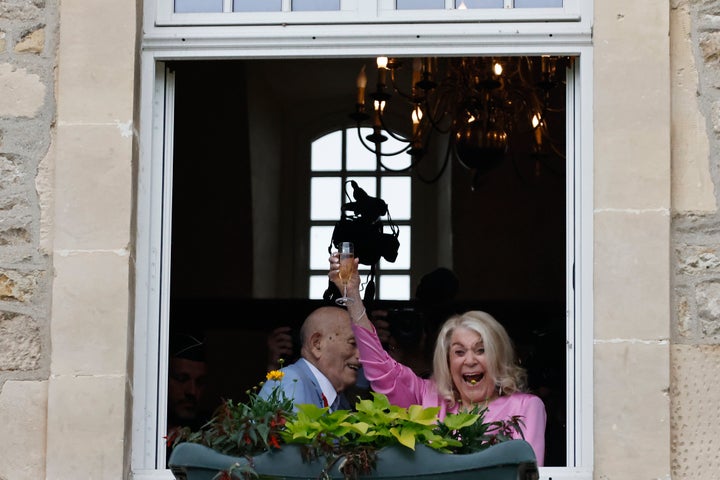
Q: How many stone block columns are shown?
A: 2